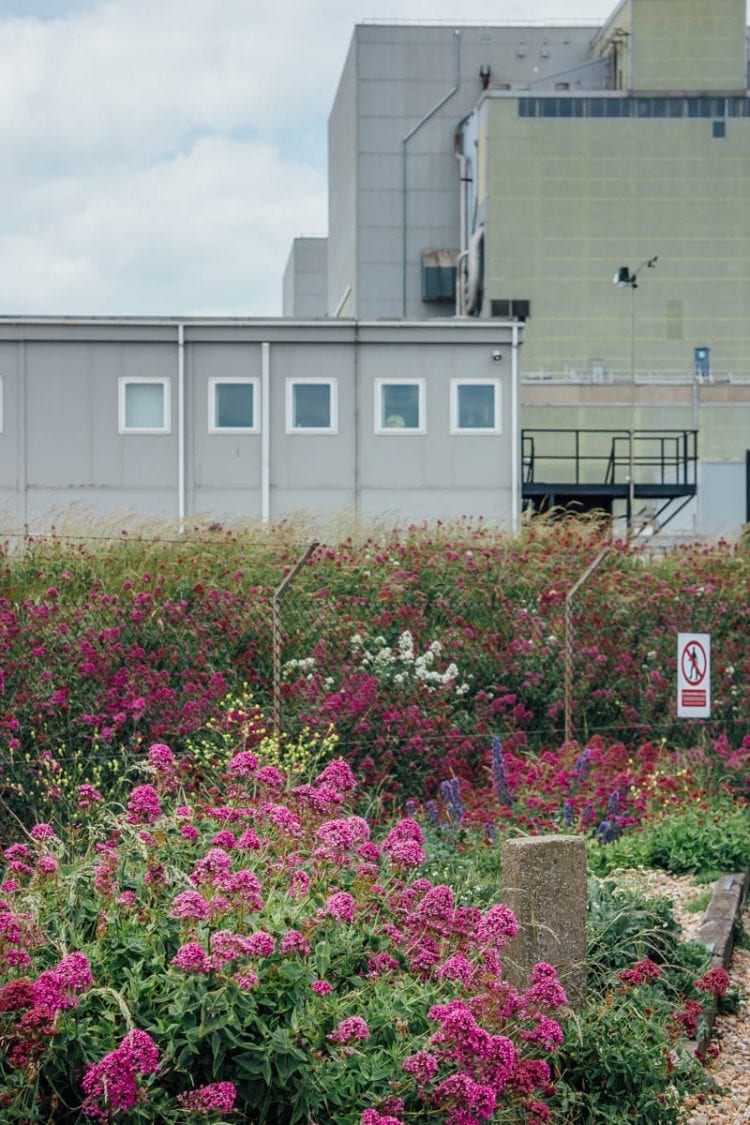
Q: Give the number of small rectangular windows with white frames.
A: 5